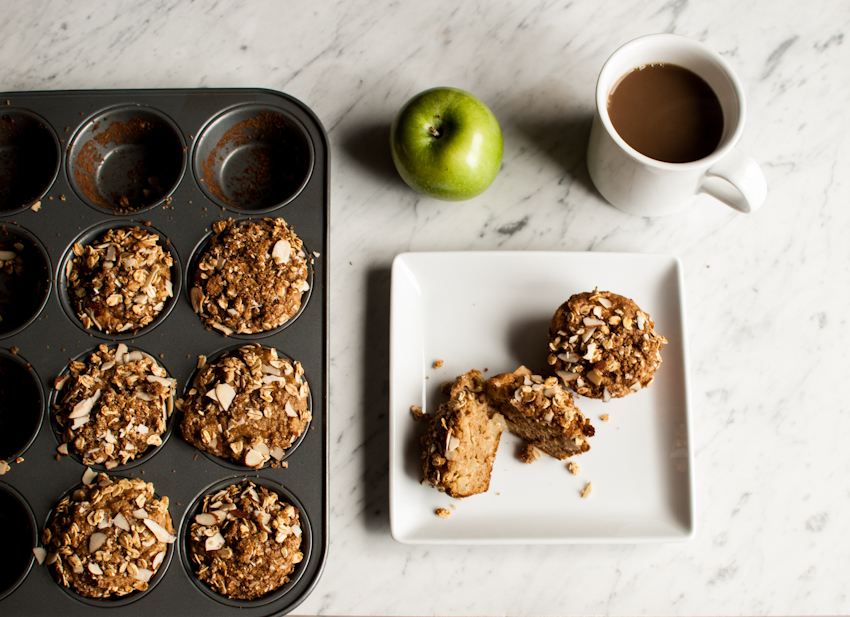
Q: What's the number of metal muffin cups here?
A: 12